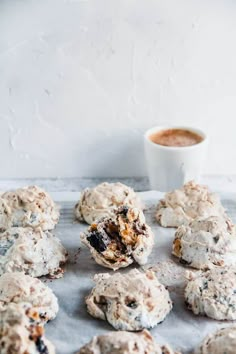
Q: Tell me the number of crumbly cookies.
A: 12